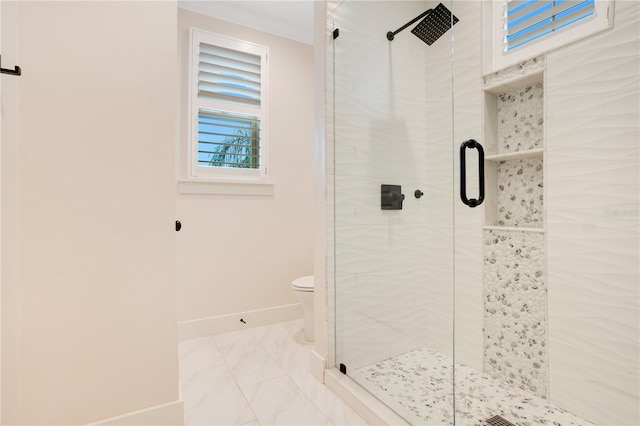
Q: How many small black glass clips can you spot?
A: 2